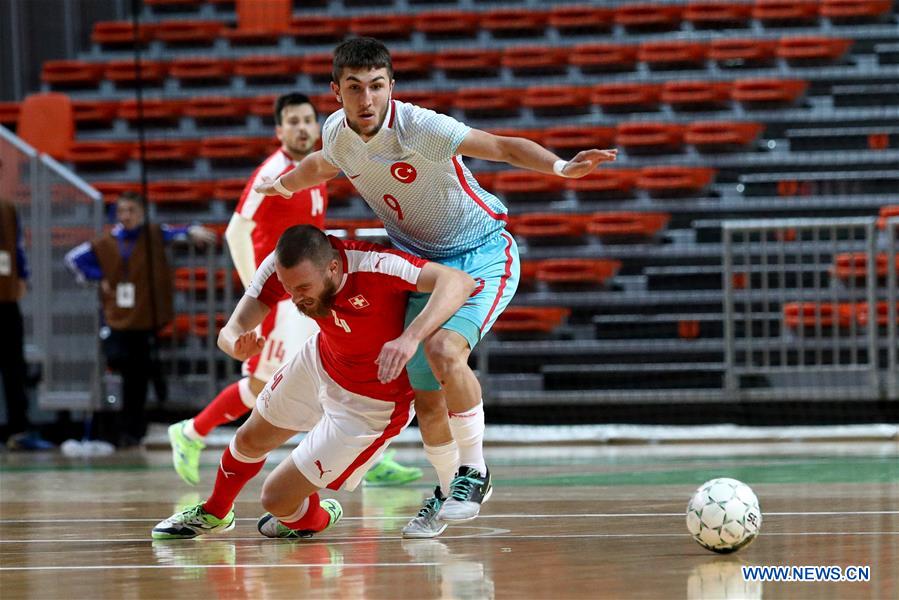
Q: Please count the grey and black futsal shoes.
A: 2